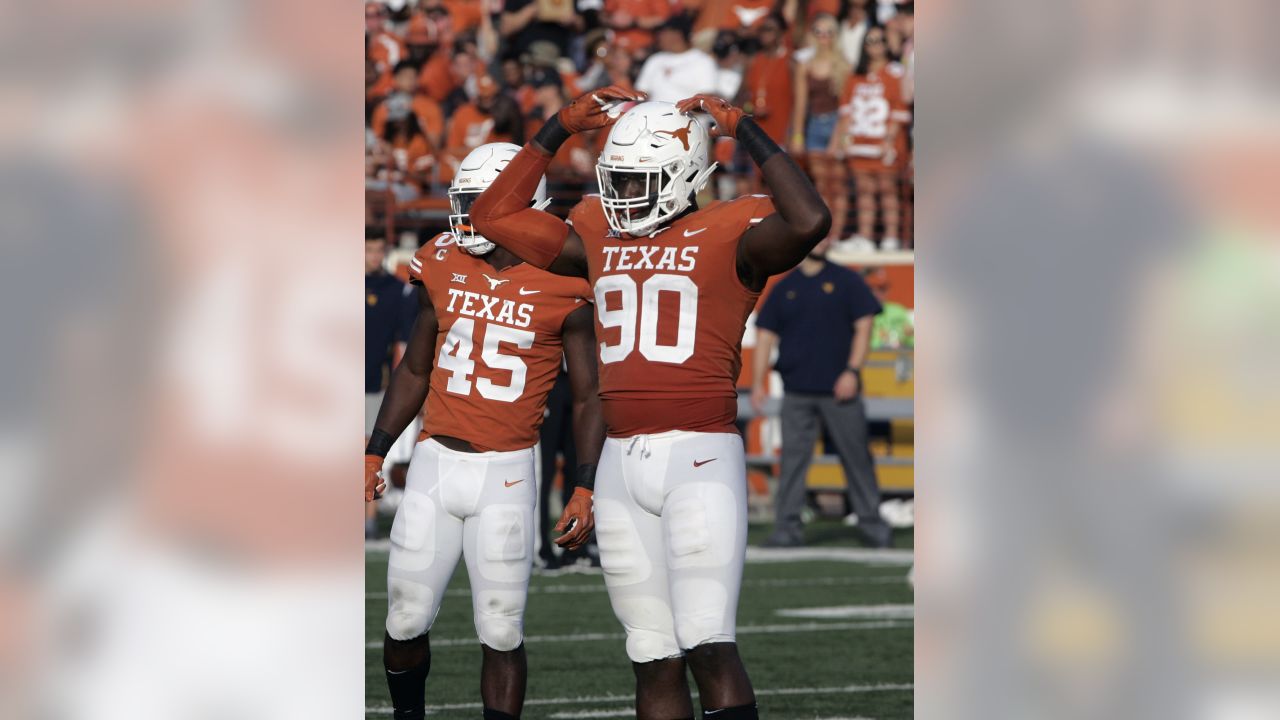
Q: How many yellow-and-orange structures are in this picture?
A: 1